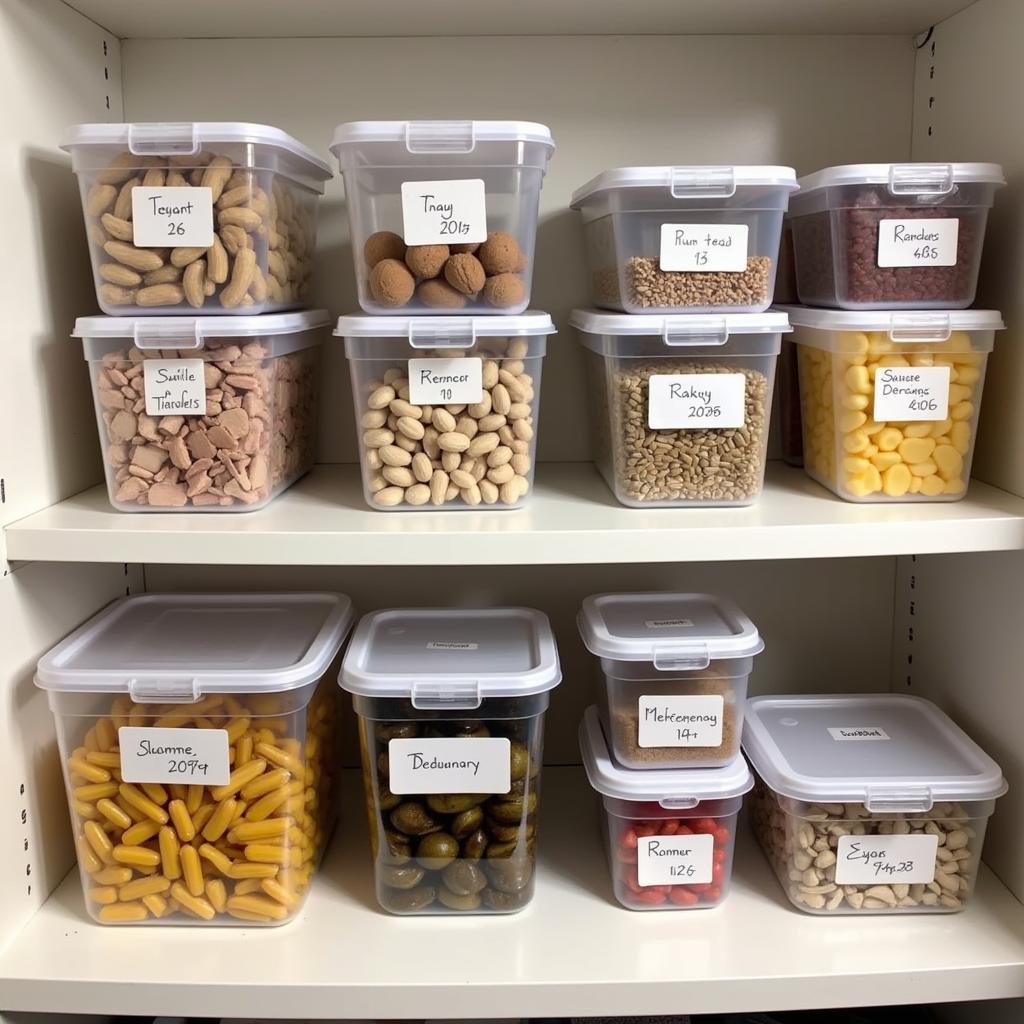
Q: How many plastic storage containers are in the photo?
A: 13